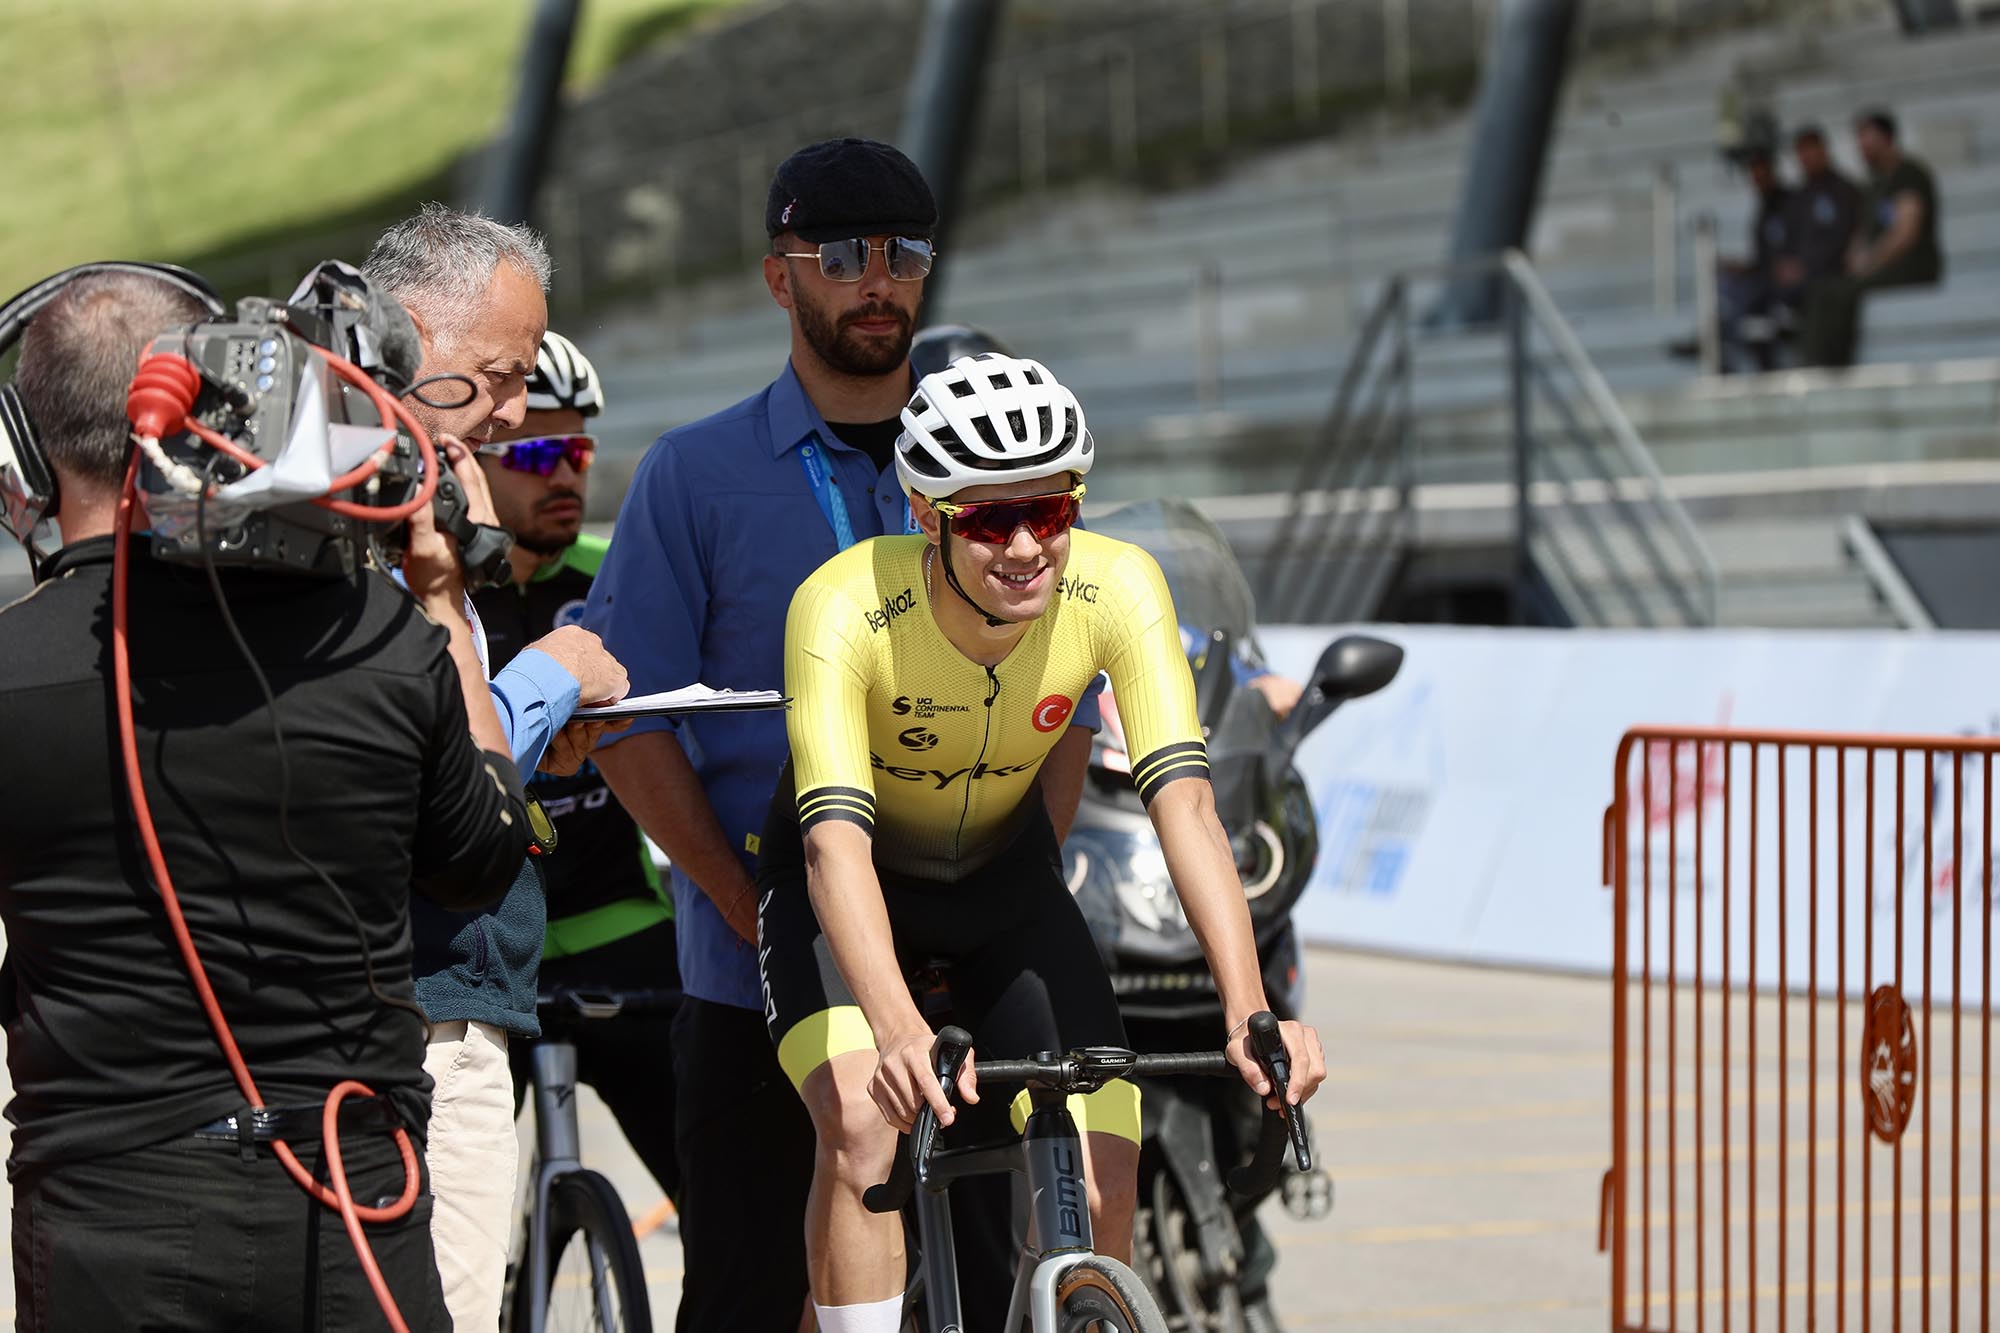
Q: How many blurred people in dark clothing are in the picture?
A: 3